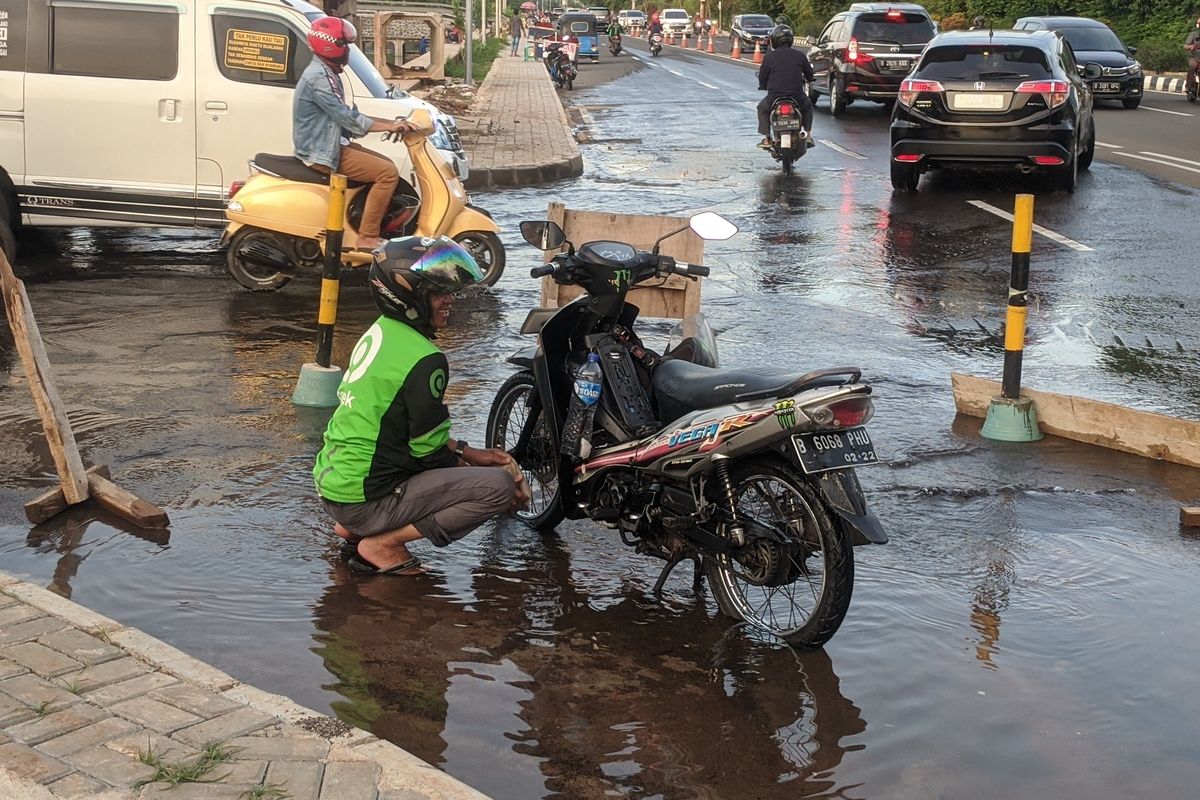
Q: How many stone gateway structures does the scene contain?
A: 1